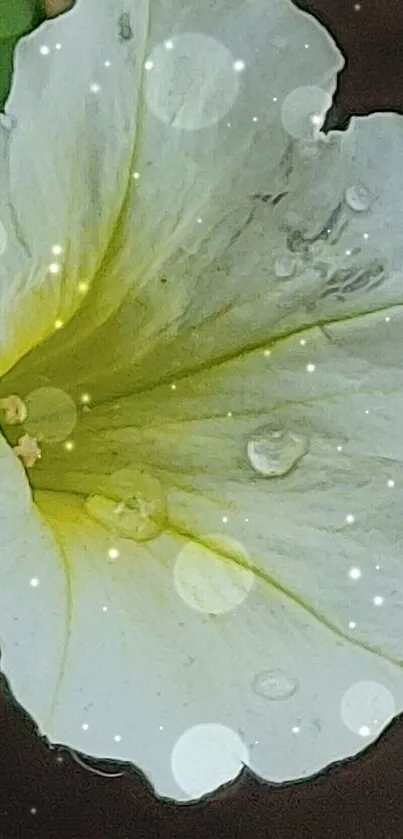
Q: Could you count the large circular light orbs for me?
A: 6